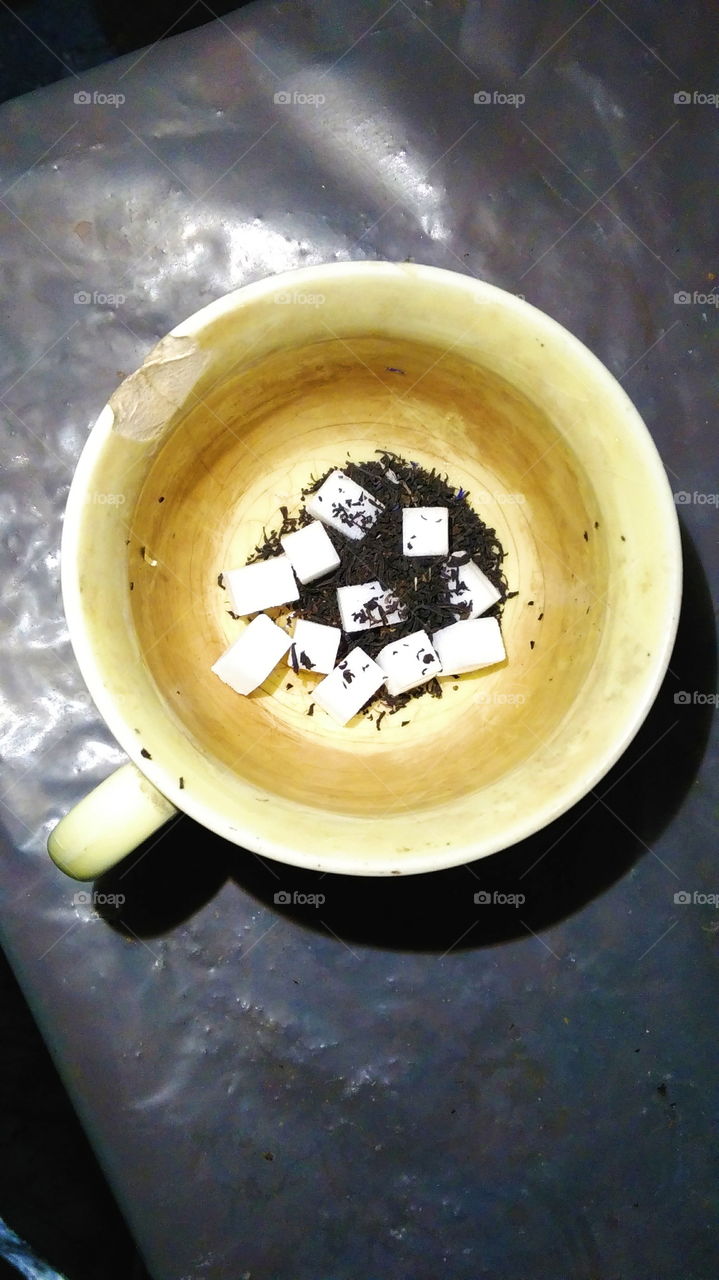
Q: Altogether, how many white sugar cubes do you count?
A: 11